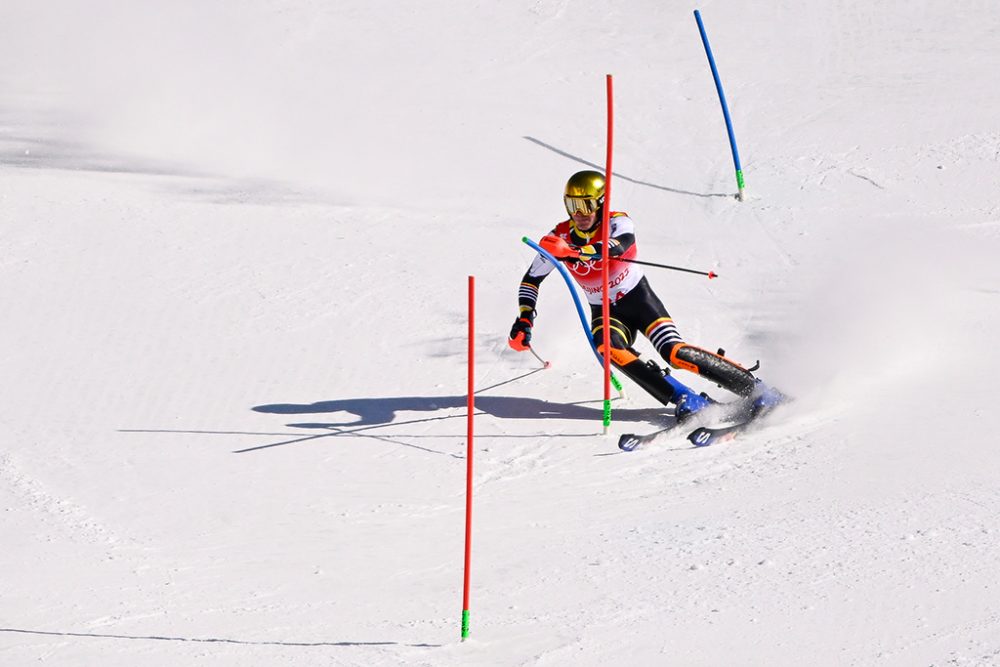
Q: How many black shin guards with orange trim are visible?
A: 2